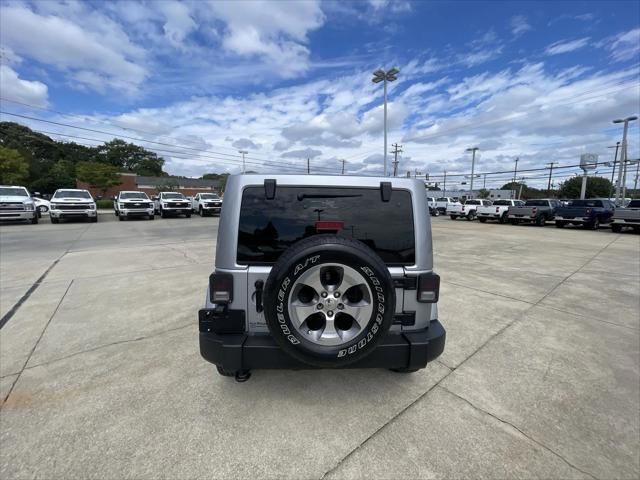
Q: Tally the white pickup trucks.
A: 9